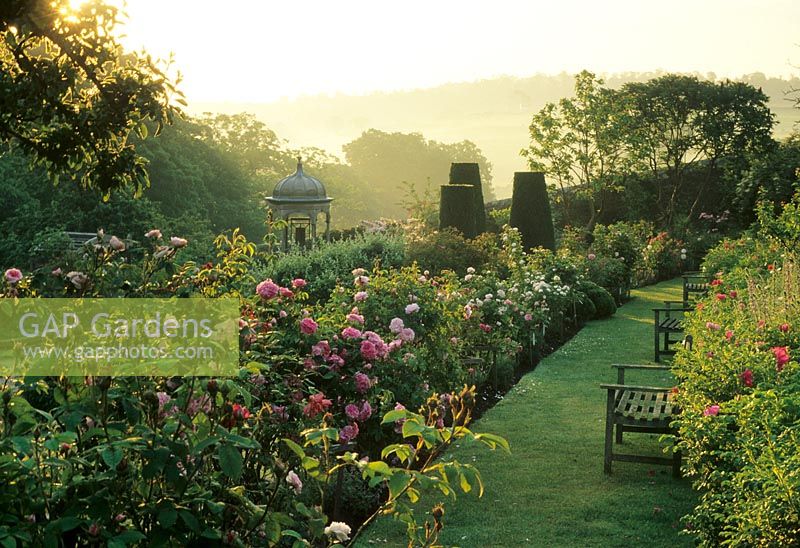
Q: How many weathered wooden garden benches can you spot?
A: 3